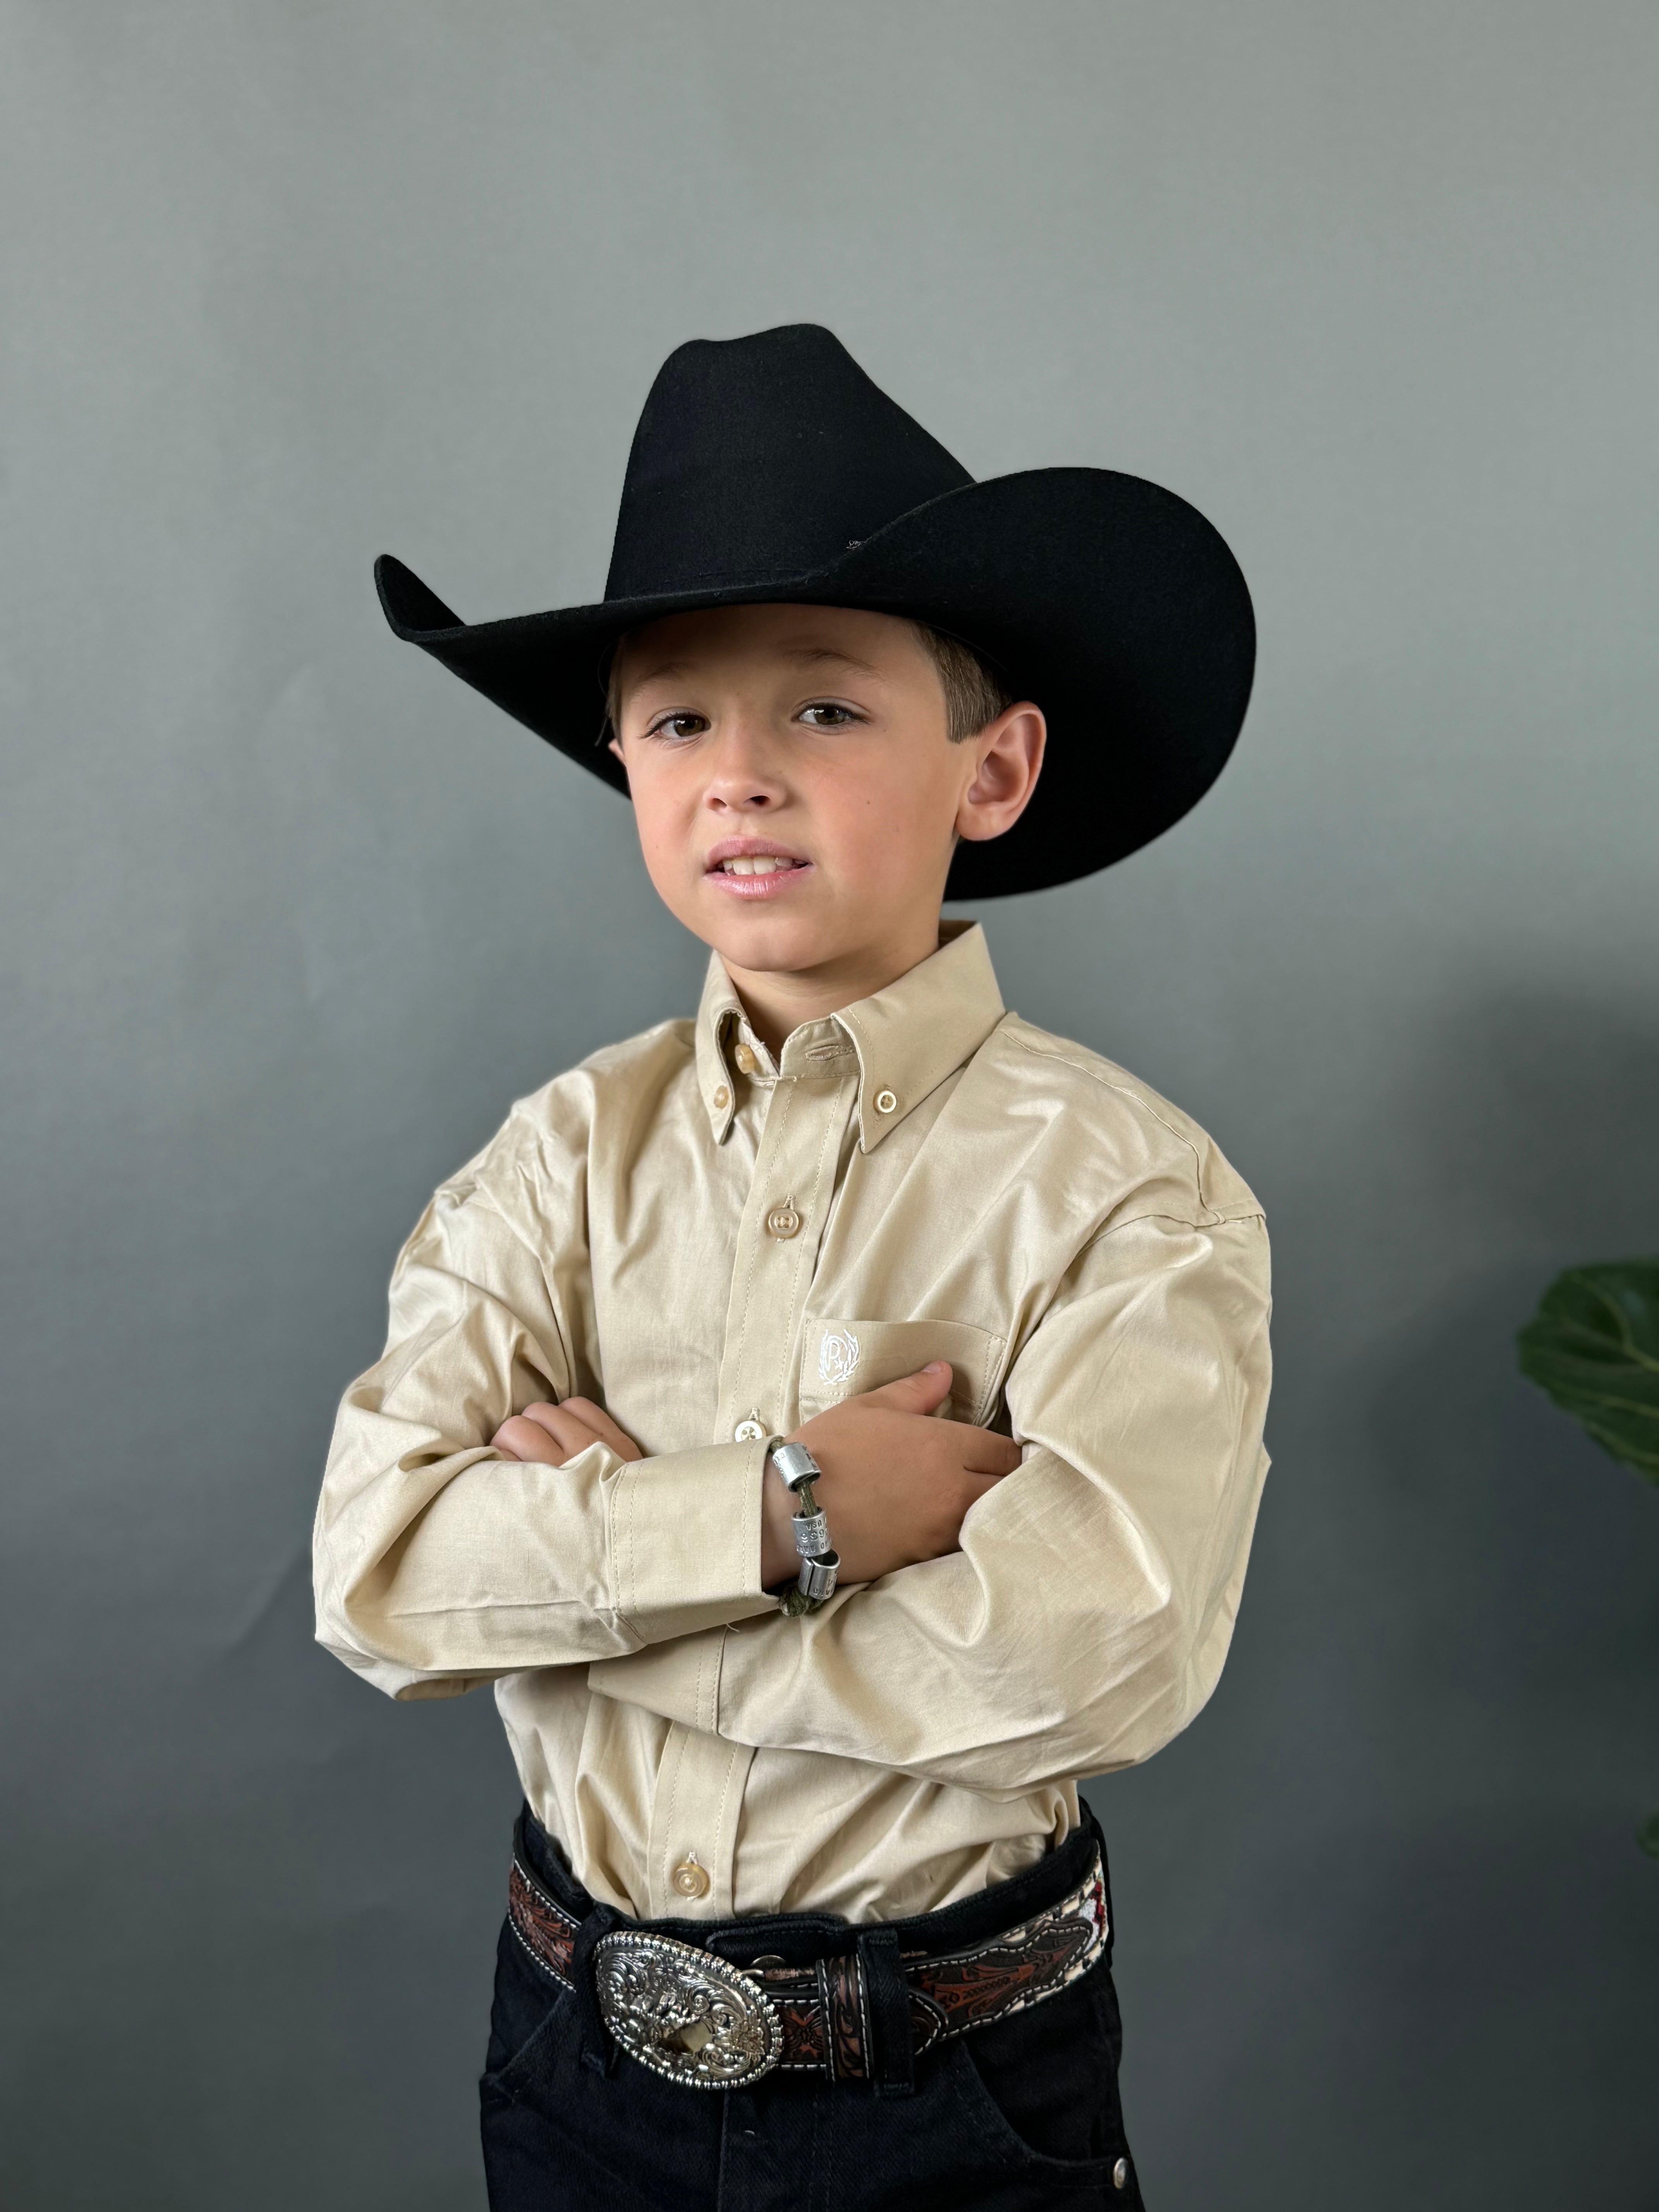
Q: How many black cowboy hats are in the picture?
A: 1